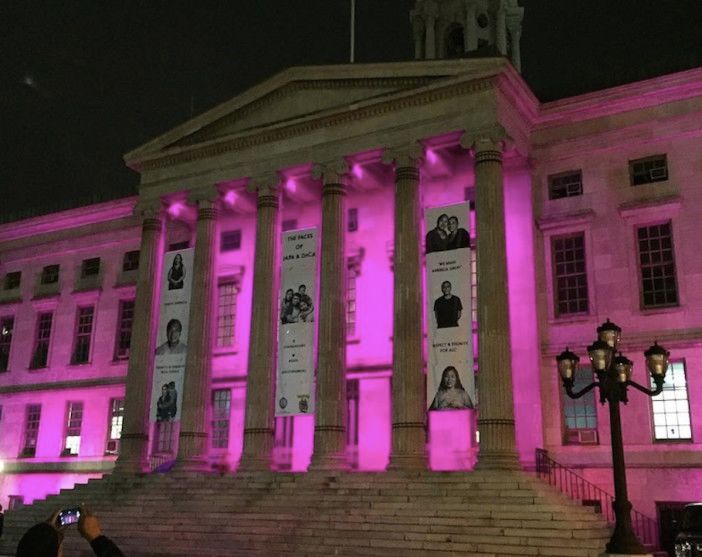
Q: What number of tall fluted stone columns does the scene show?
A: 6